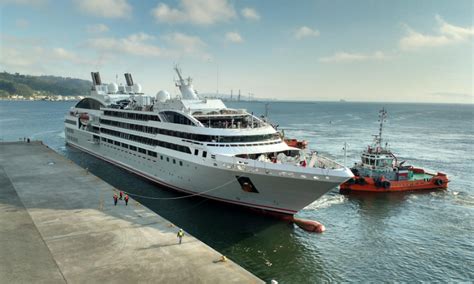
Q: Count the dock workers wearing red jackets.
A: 3